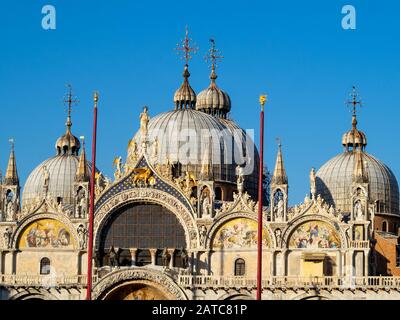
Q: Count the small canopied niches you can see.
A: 5